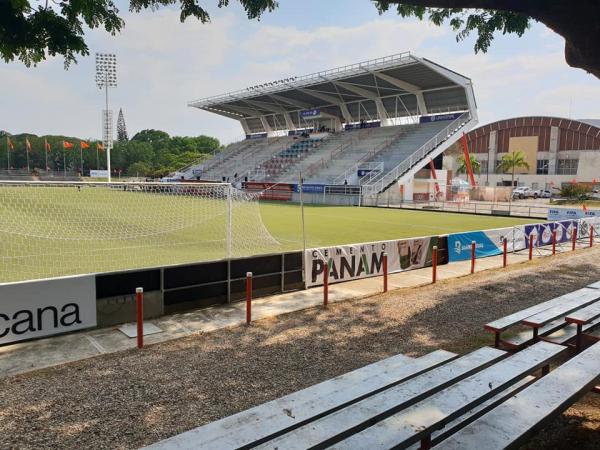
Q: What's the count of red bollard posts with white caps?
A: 11